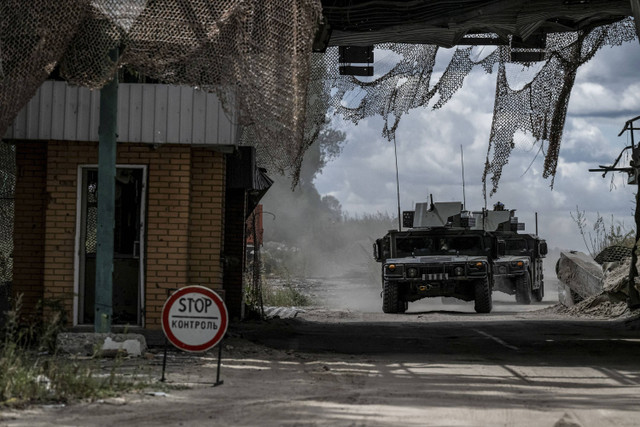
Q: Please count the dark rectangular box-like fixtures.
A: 2